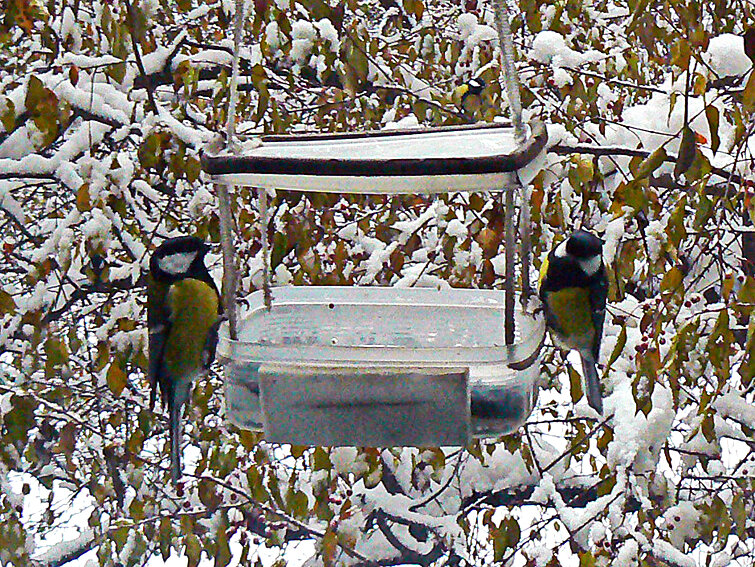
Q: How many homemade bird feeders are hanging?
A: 1